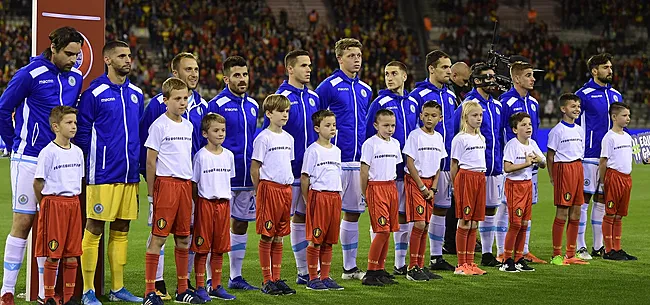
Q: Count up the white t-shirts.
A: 11